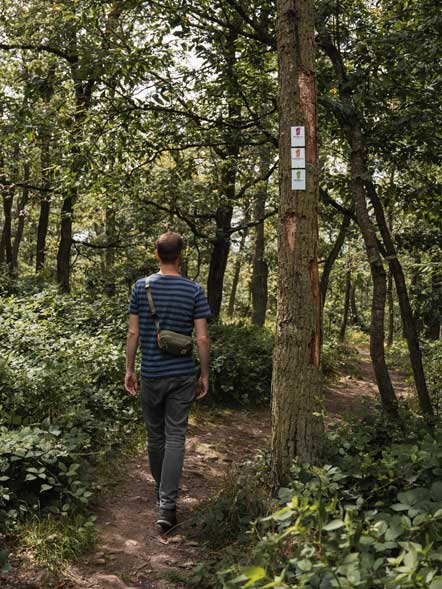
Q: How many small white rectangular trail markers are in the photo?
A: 3